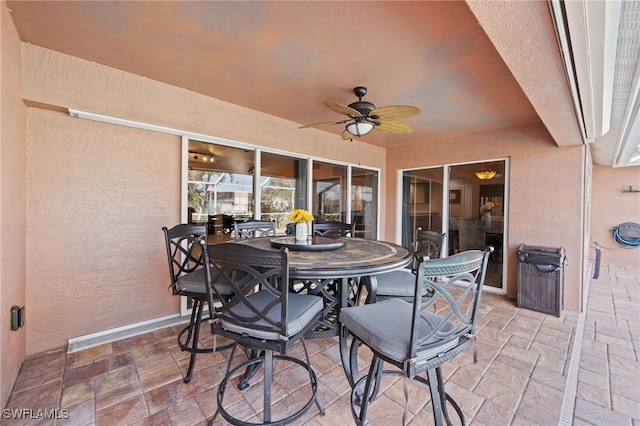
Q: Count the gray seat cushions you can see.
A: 4